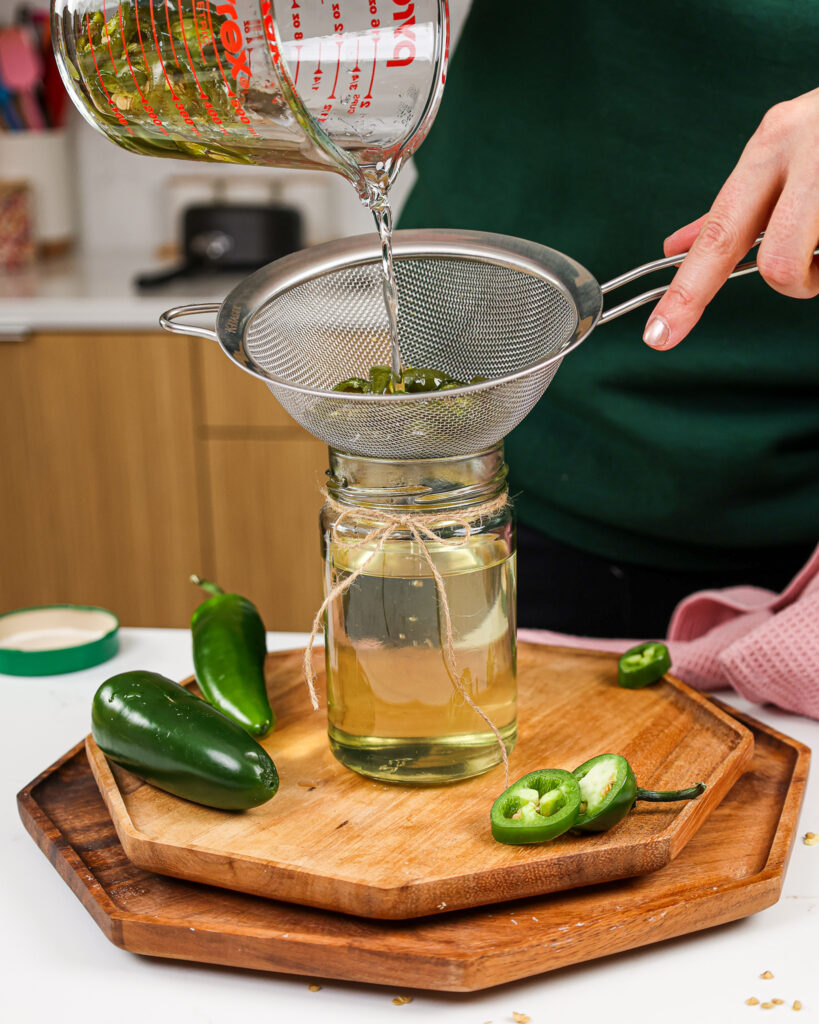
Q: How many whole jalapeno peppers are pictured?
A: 2